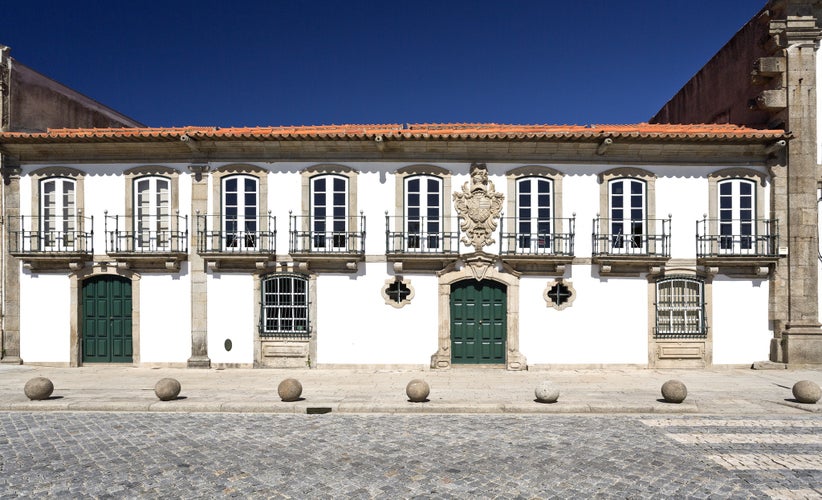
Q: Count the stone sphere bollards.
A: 7